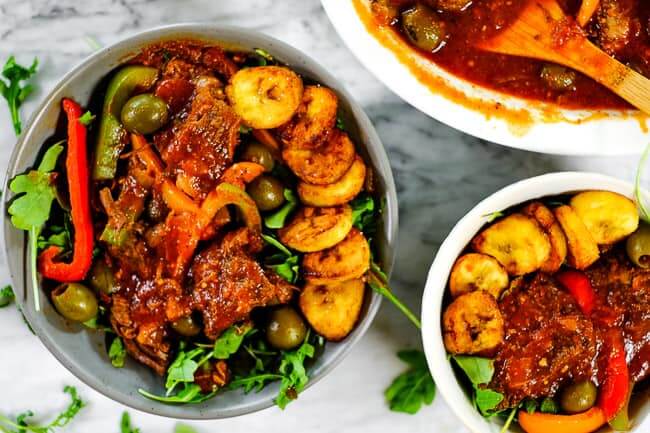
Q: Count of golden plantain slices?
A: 13